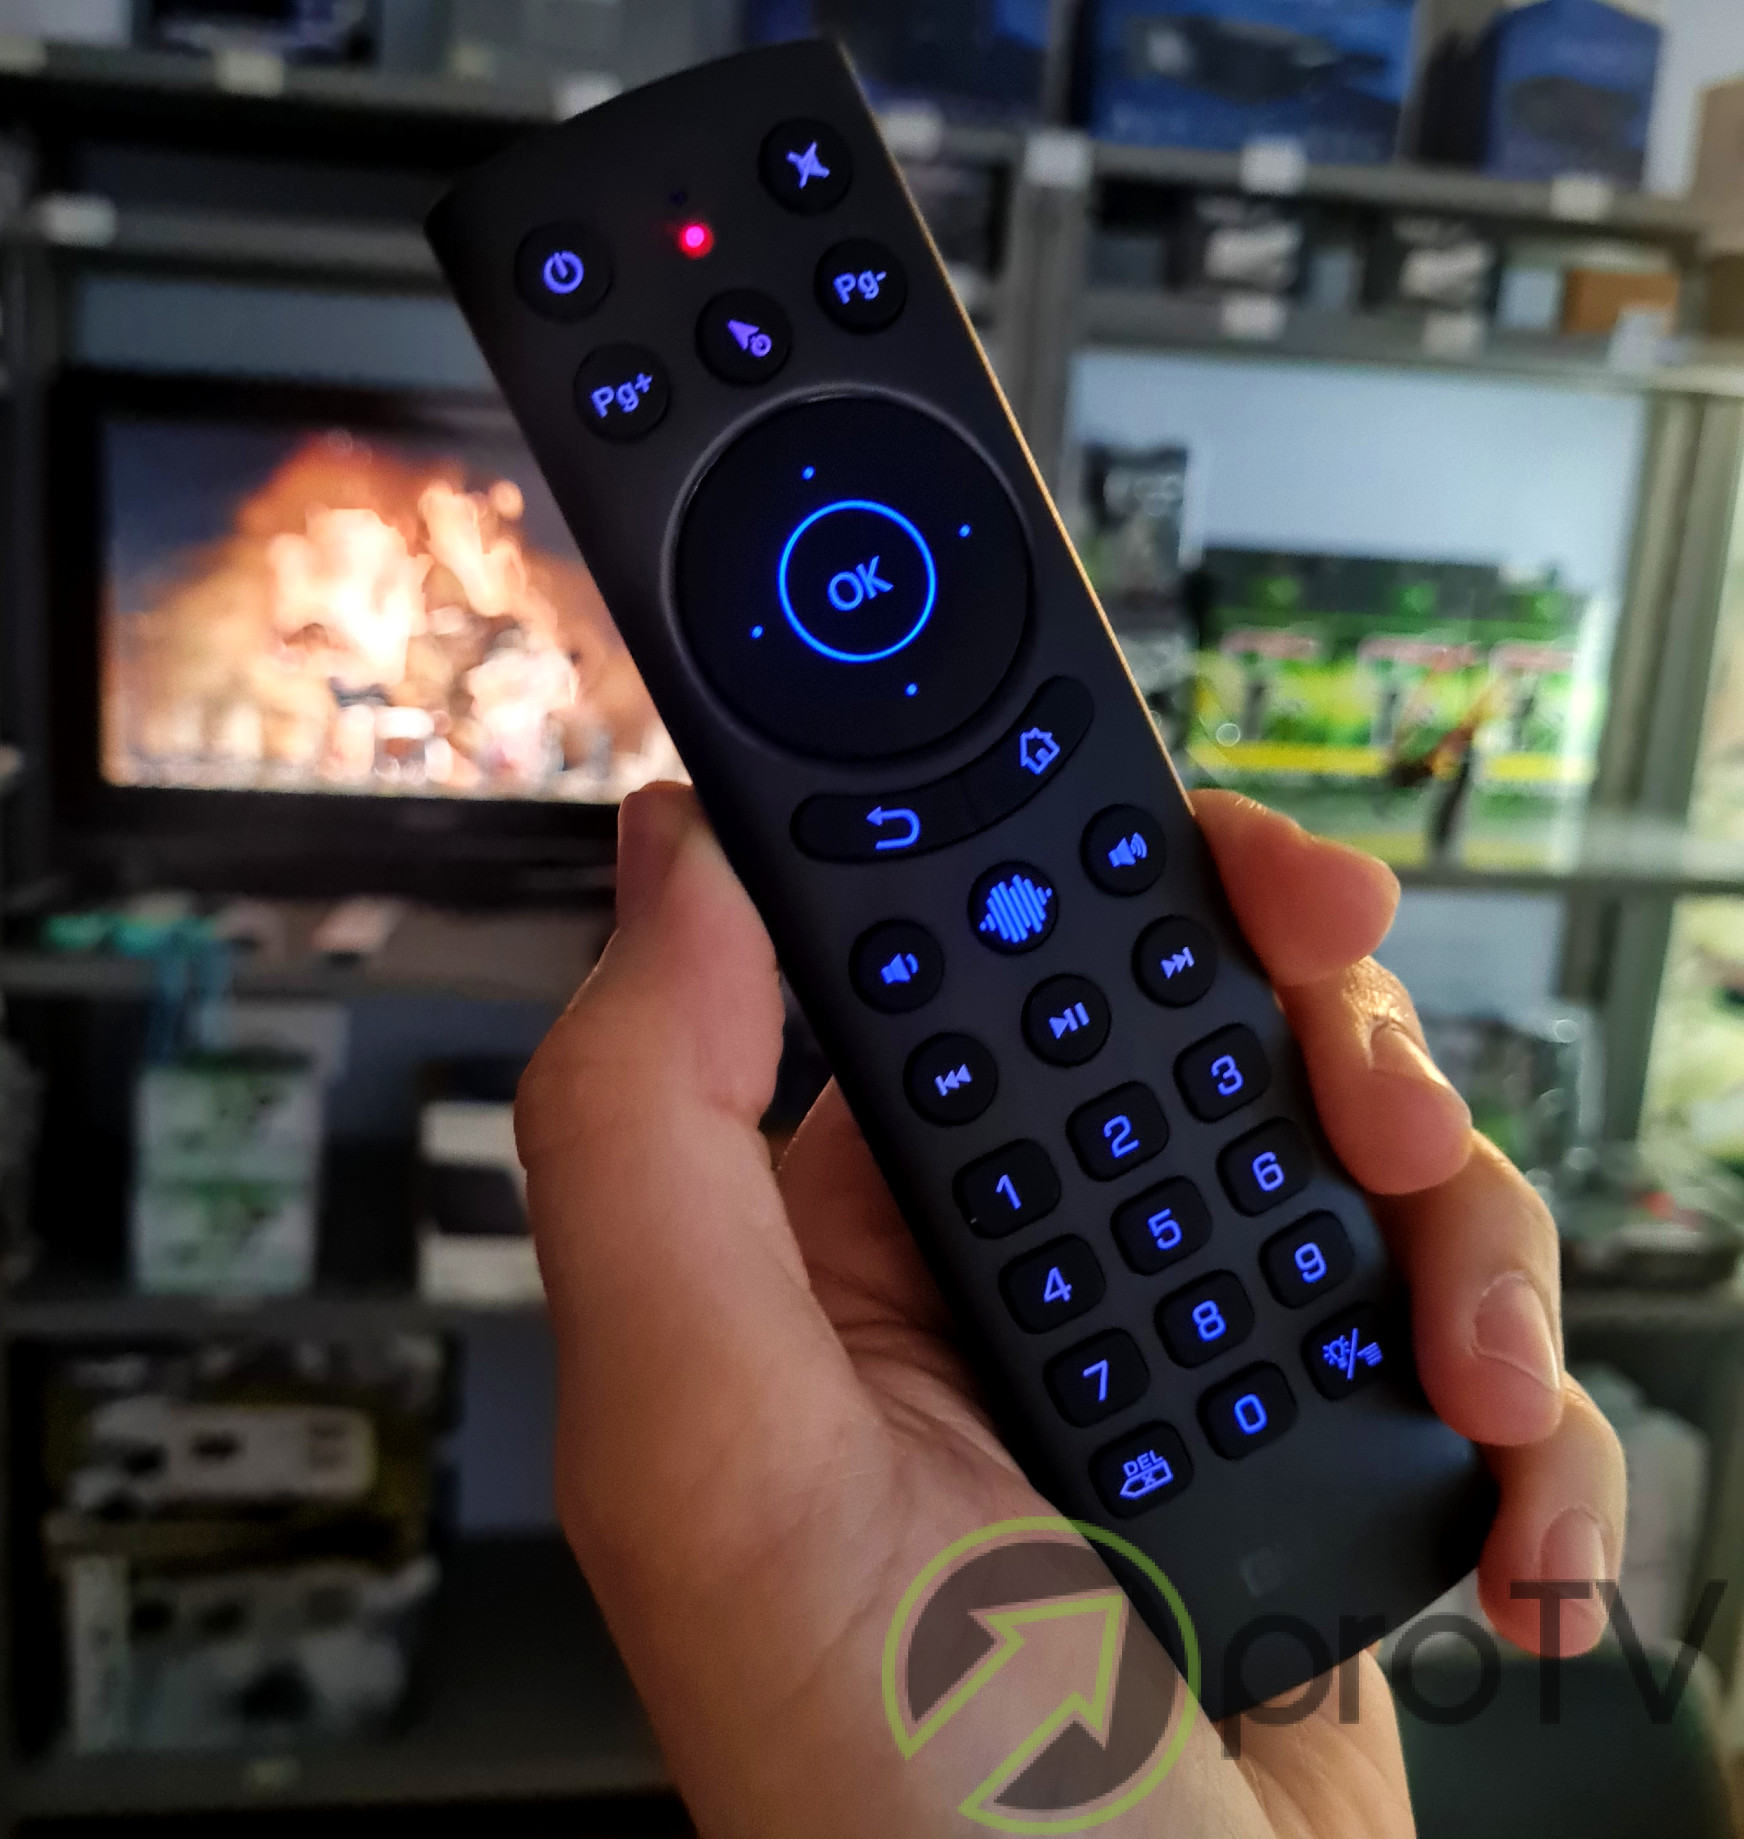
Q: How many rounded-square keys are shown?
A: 12